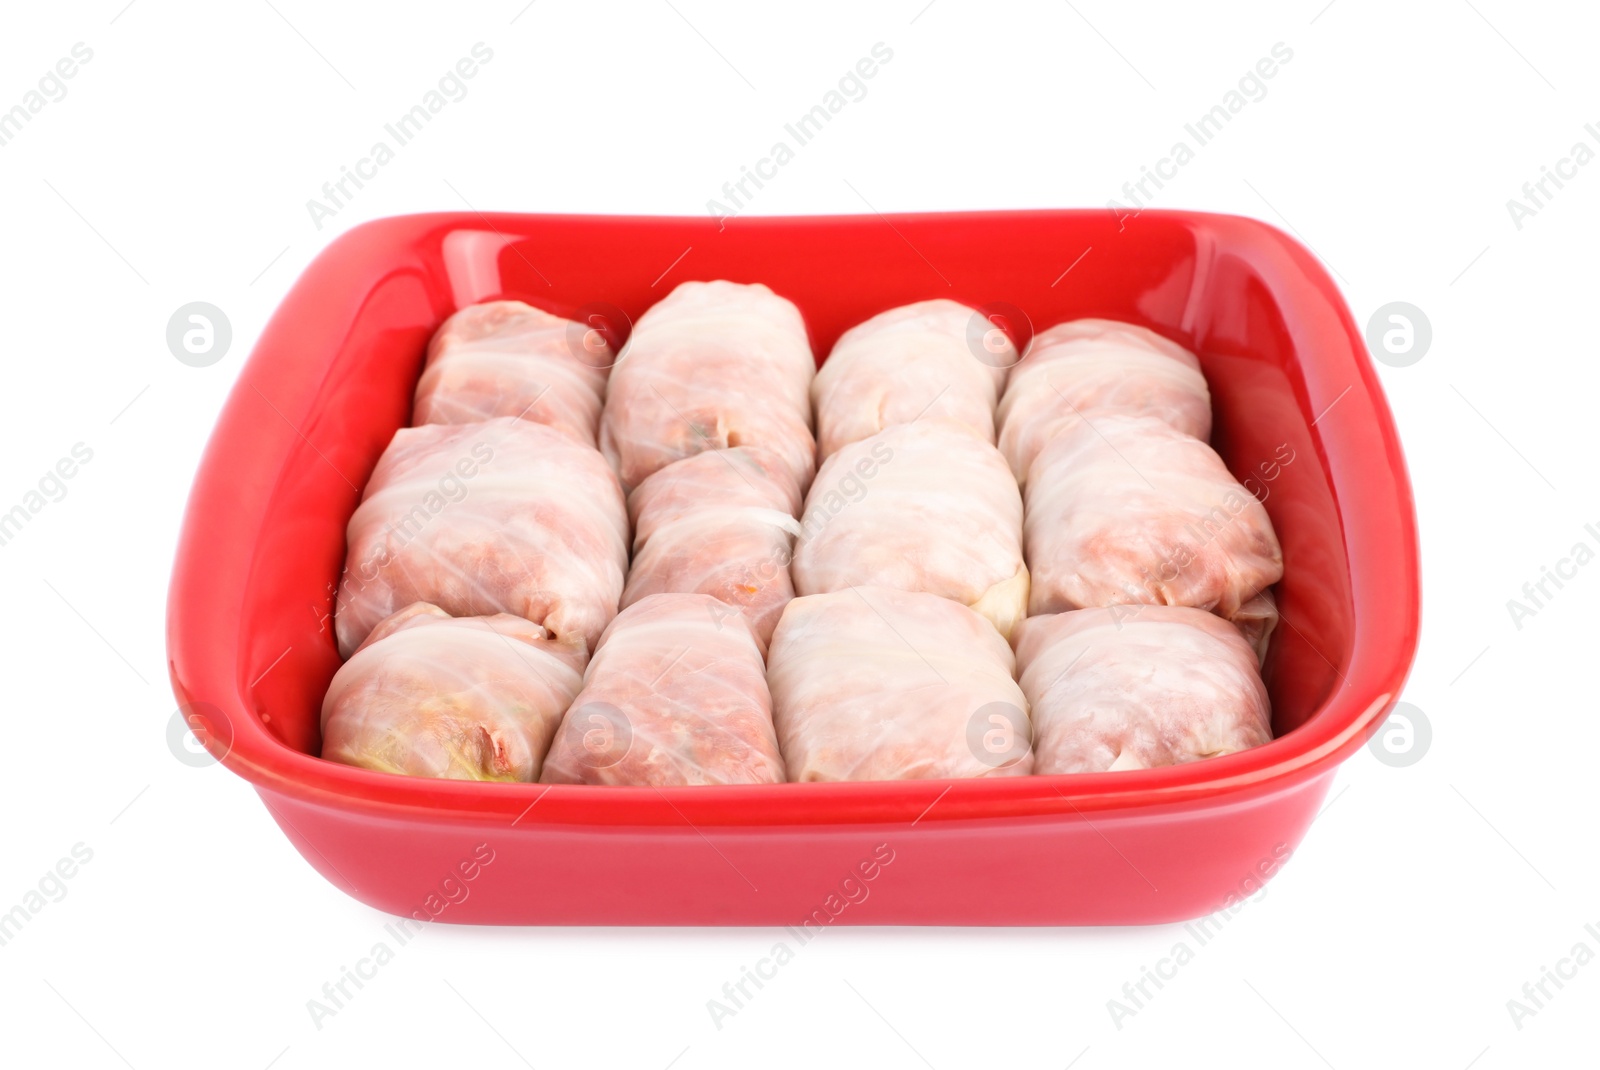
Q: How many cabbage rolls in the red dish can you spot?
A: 12